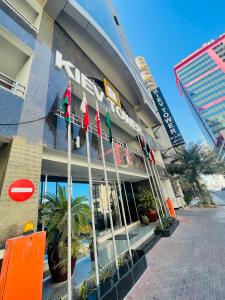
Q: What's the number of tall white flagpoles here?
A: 8